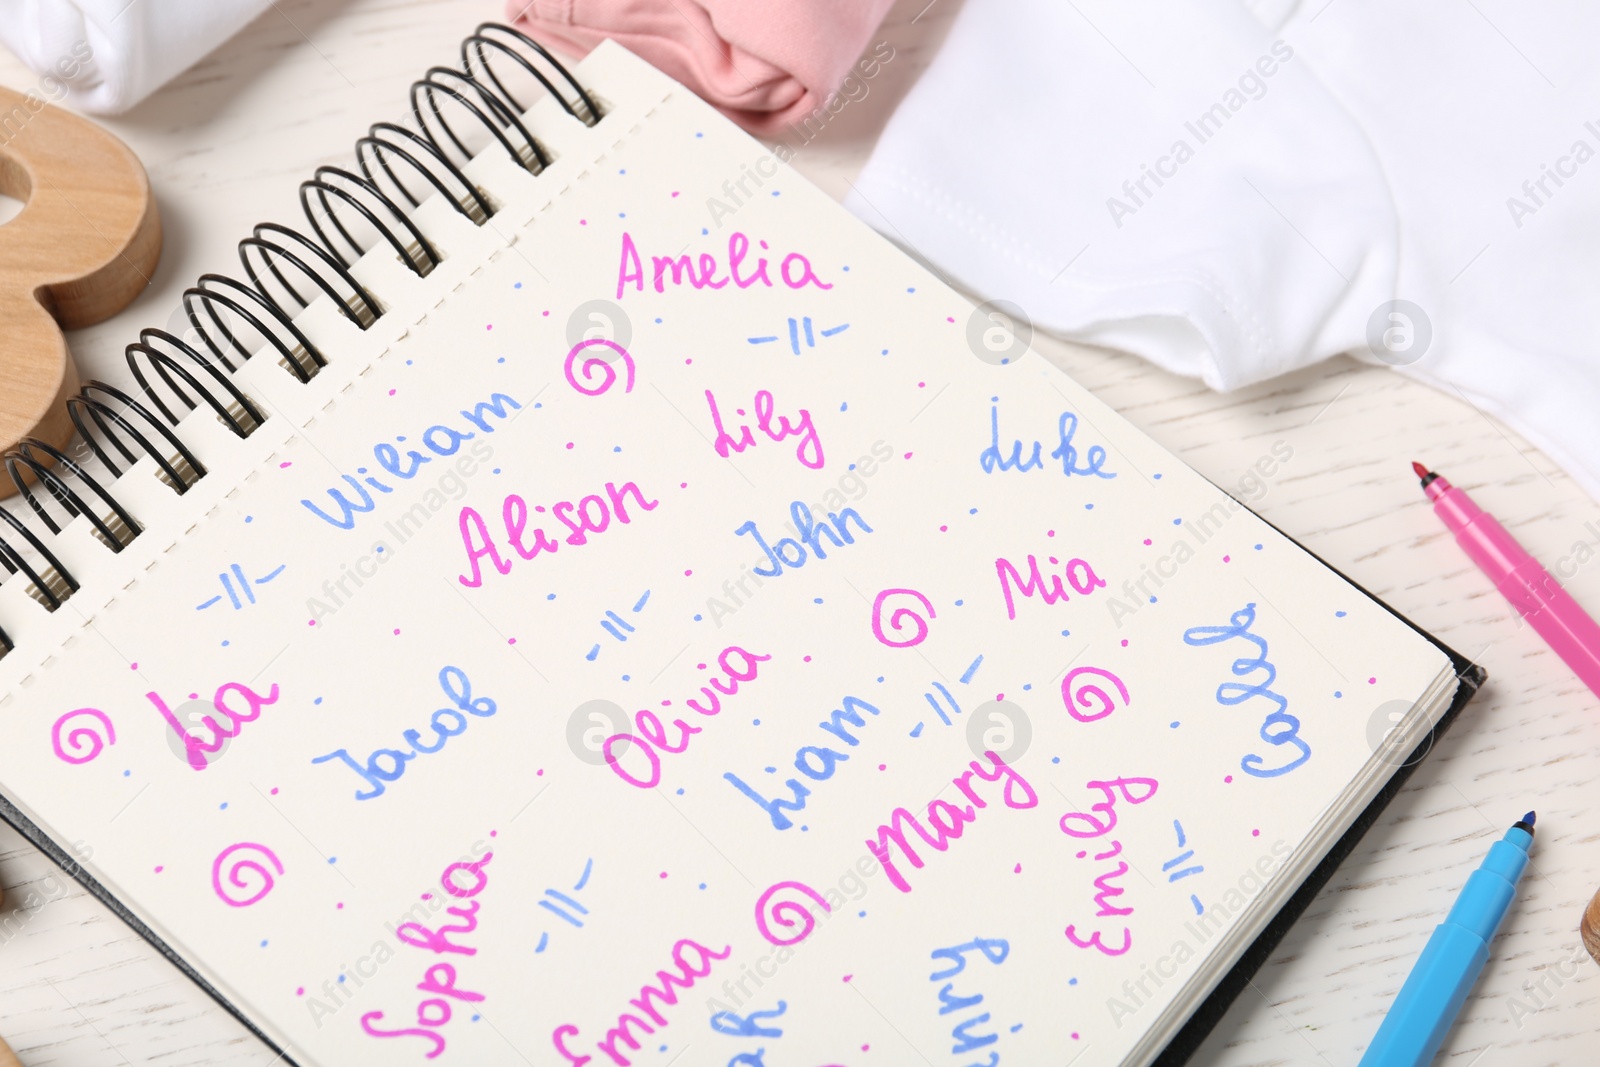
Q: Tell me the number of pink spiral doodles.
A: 6